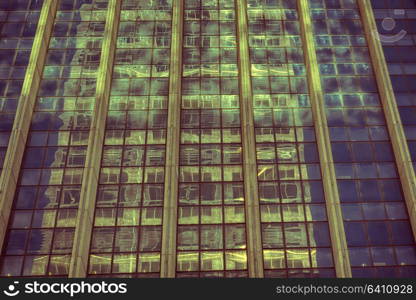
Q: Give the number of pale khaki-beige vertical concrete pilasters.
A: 6